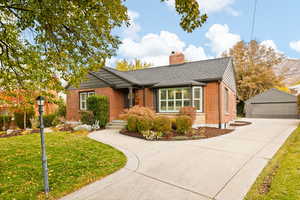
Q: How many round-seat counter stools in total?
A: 0